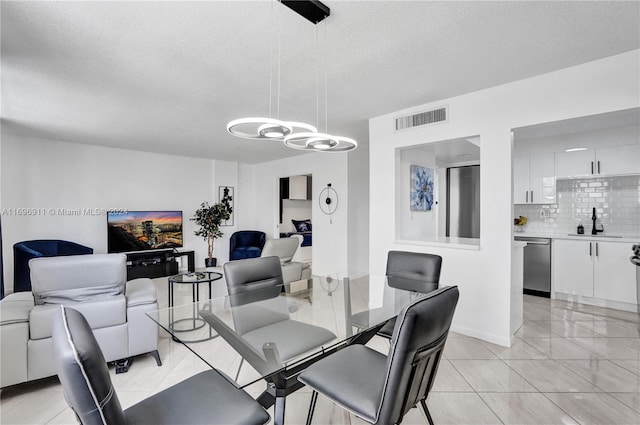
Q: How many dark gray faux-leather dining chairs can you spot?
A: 4